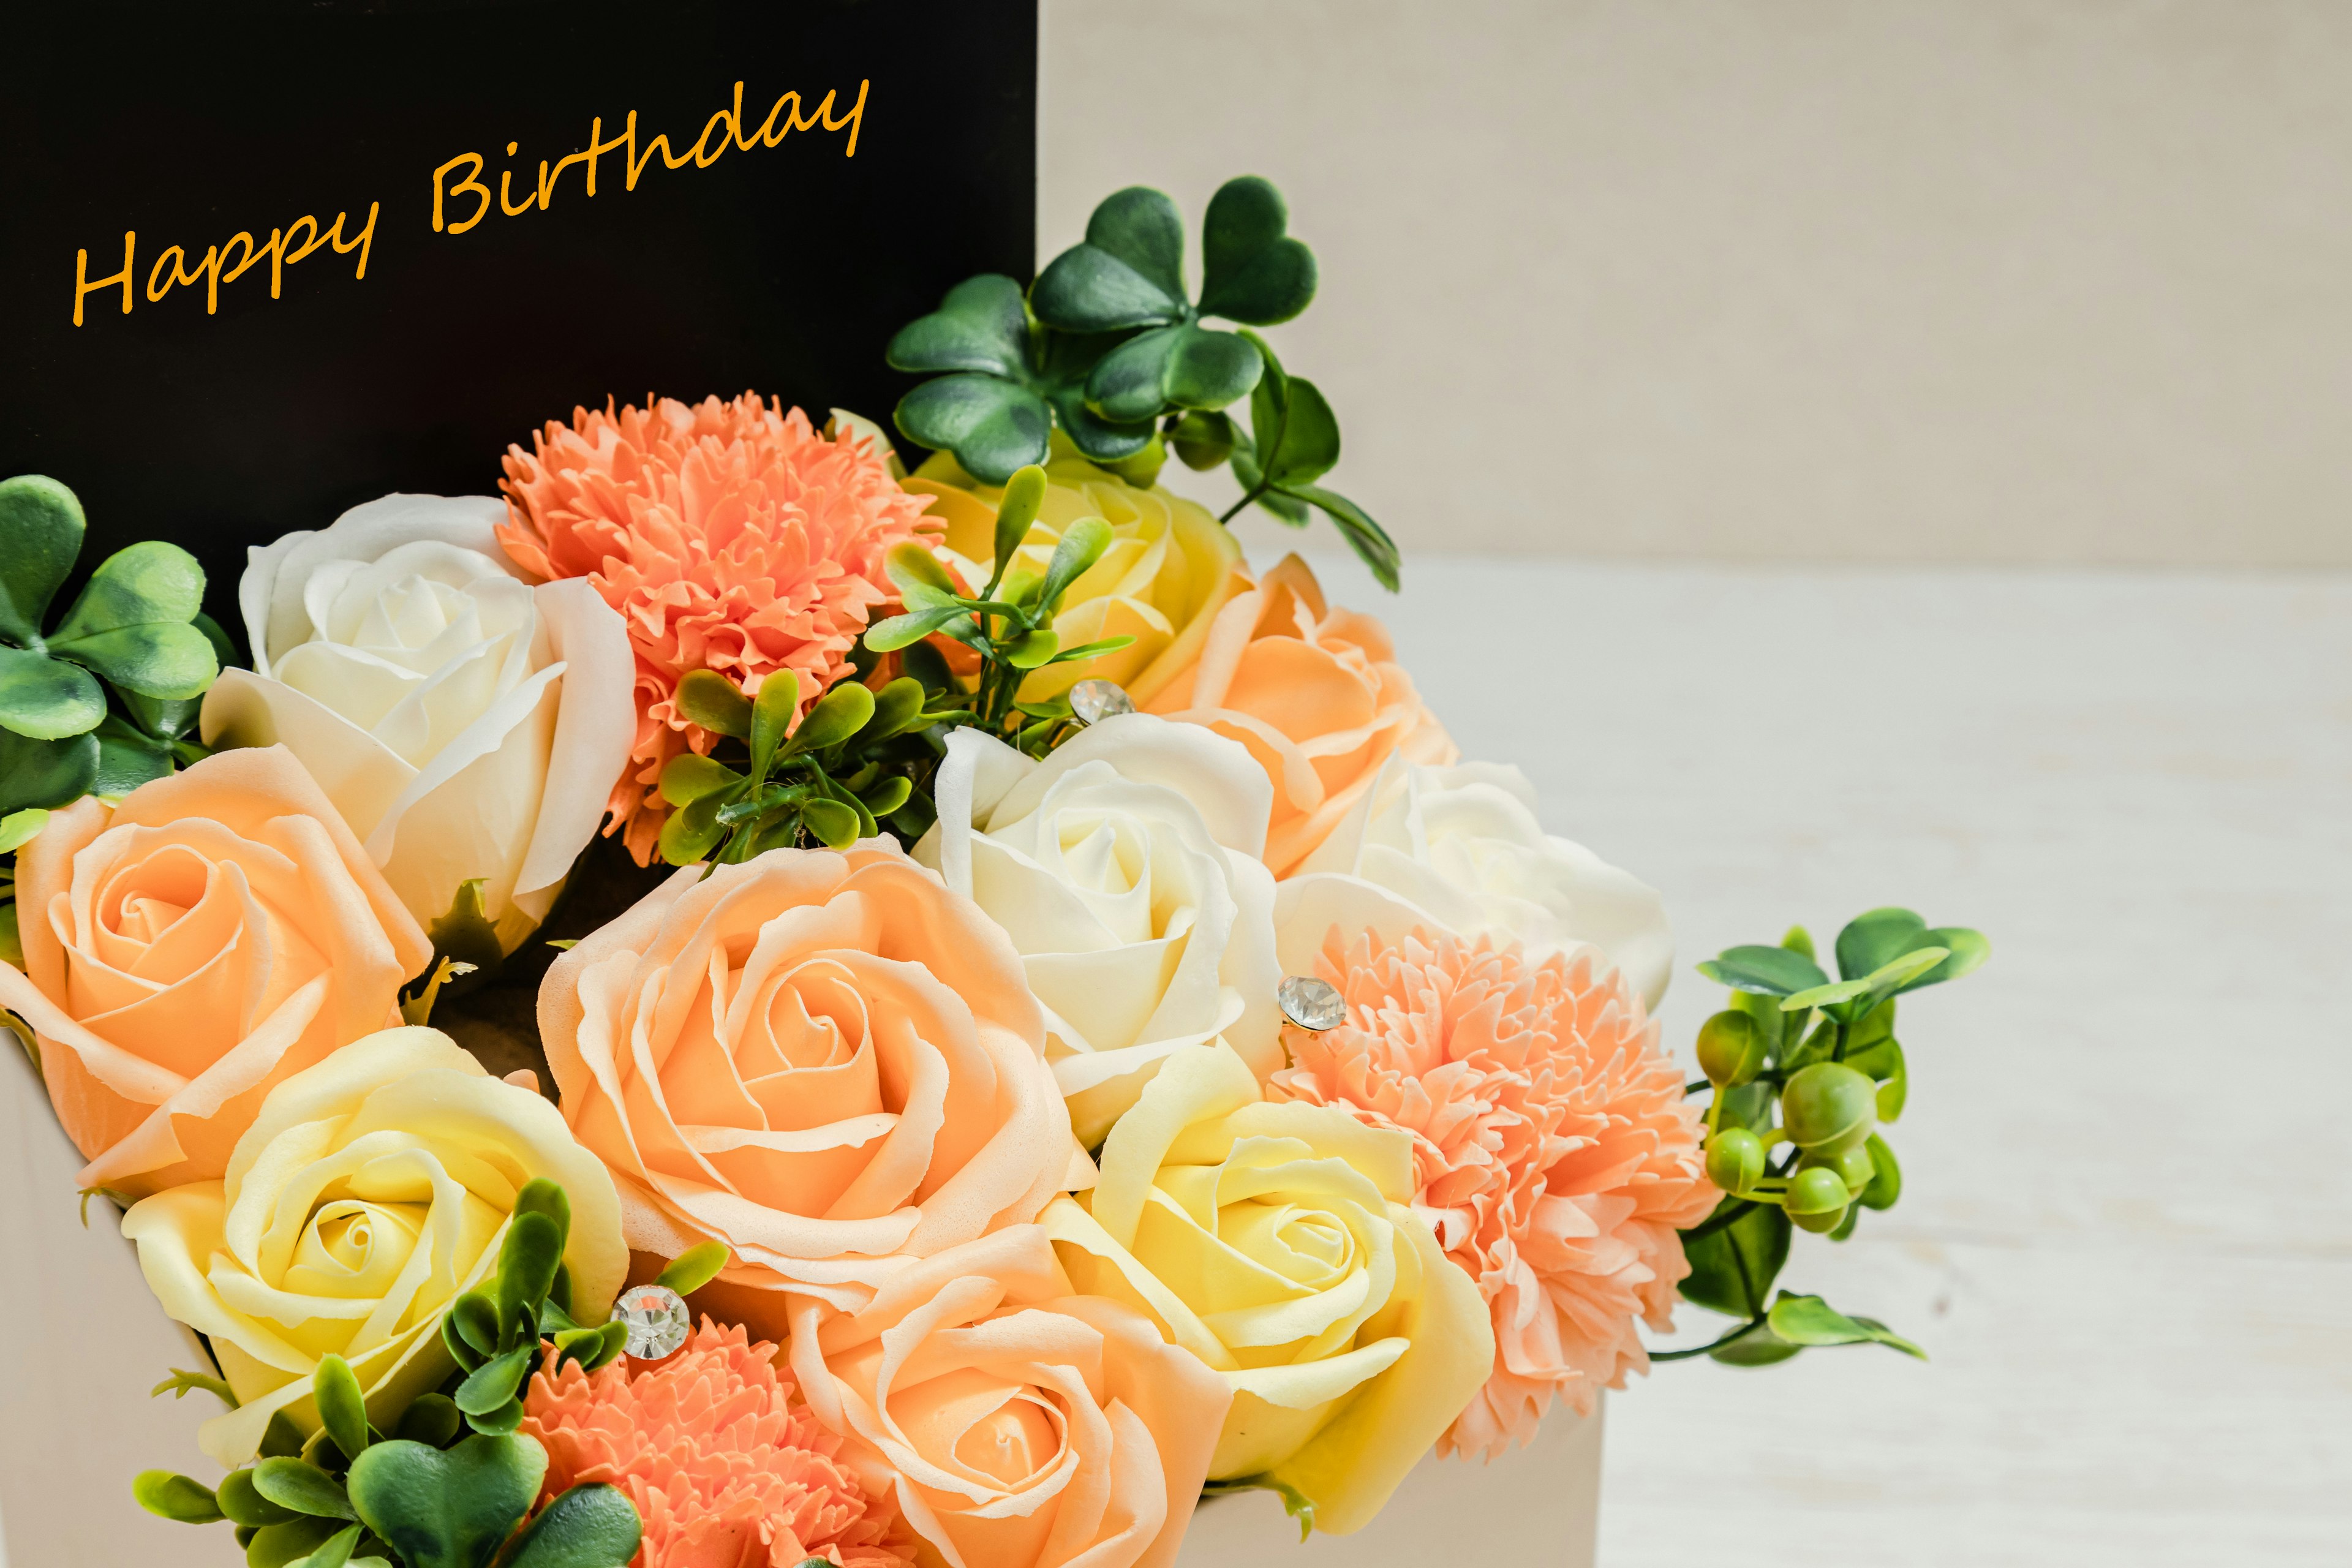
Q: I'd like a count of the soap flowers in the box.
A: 13